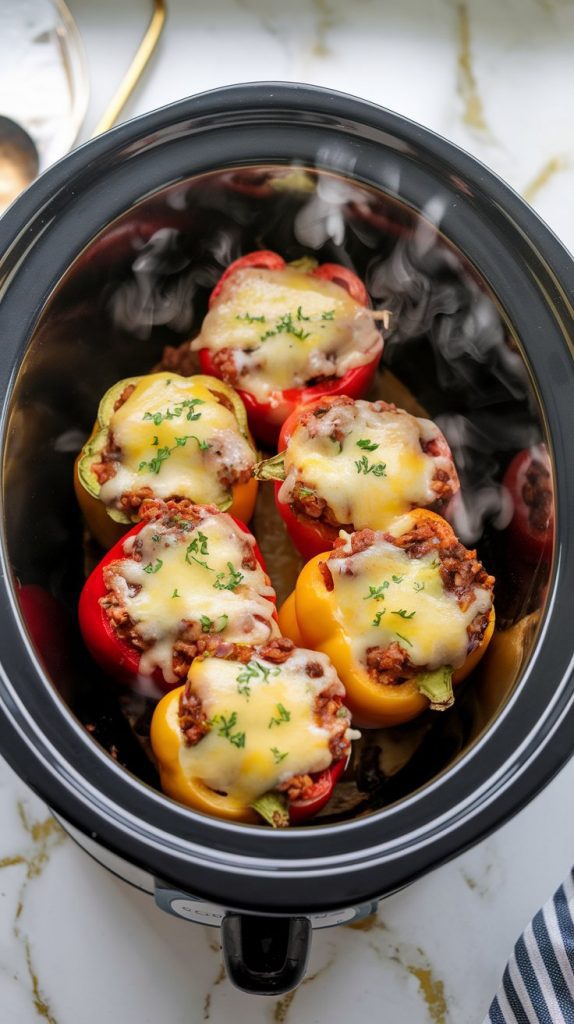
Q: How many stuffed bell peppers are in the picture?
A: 6